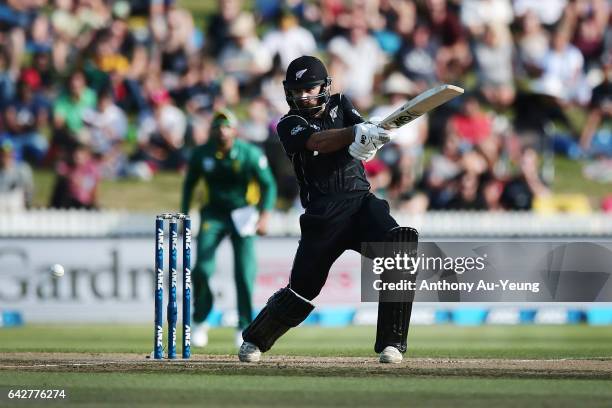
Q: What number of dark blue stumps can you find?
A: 3